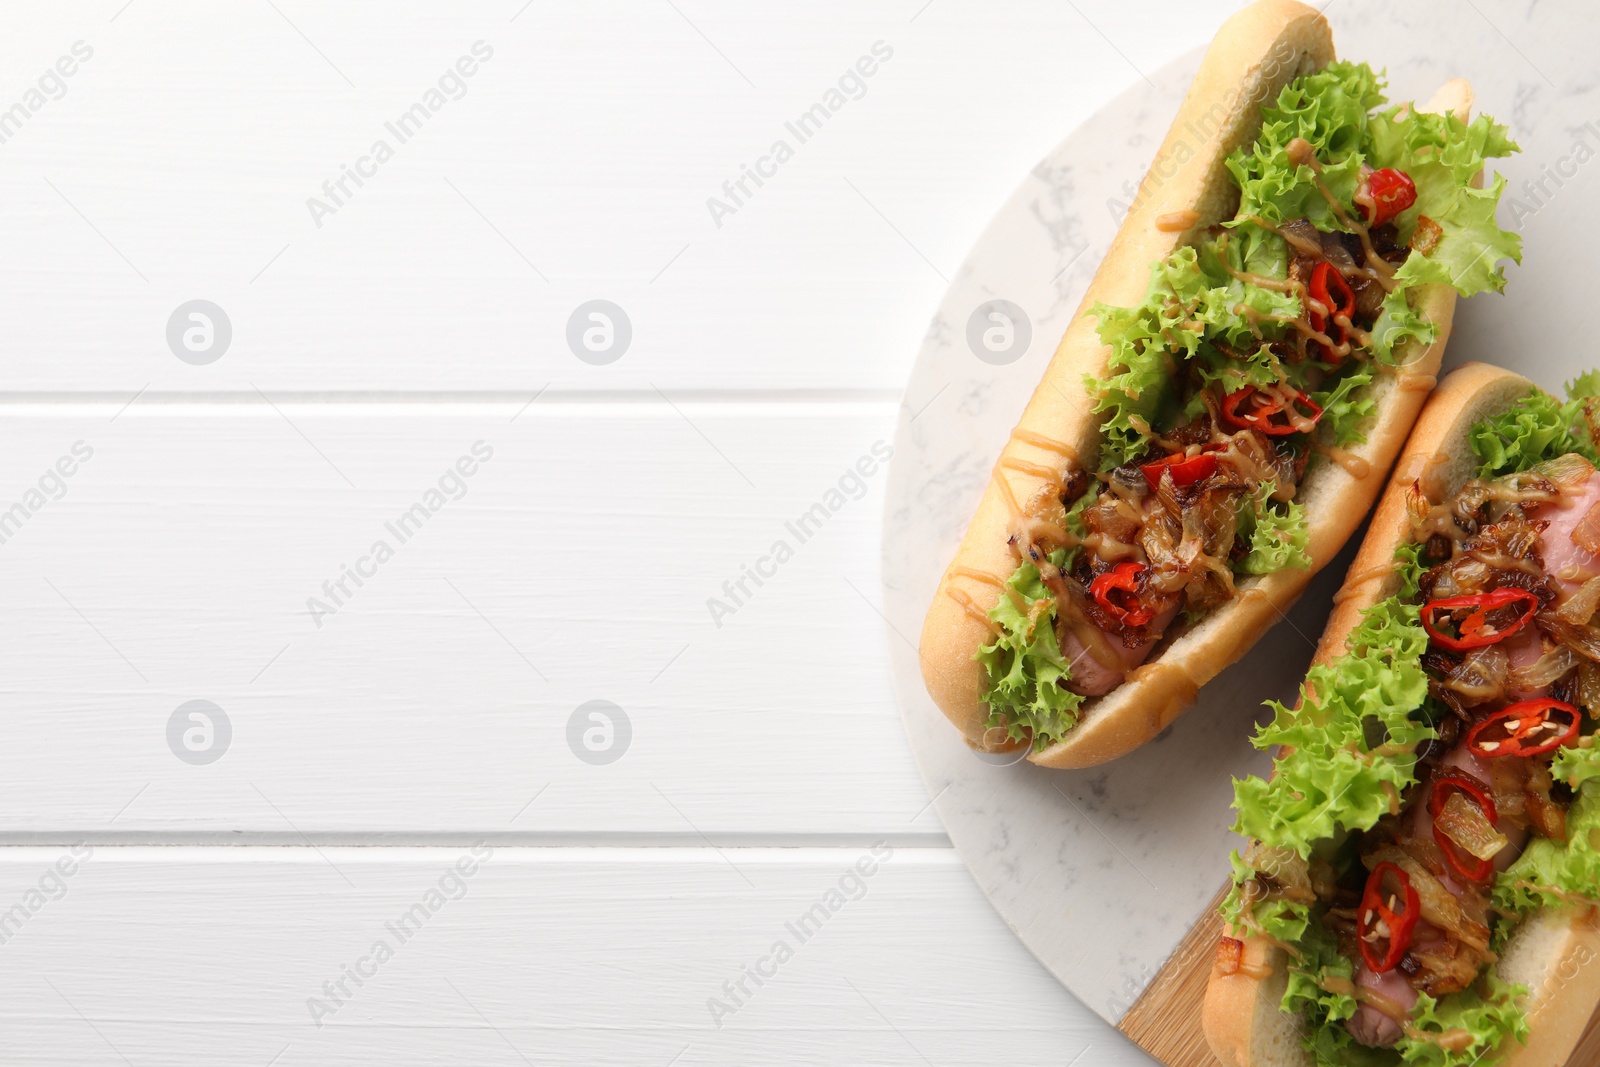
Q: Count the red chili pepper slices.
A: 9